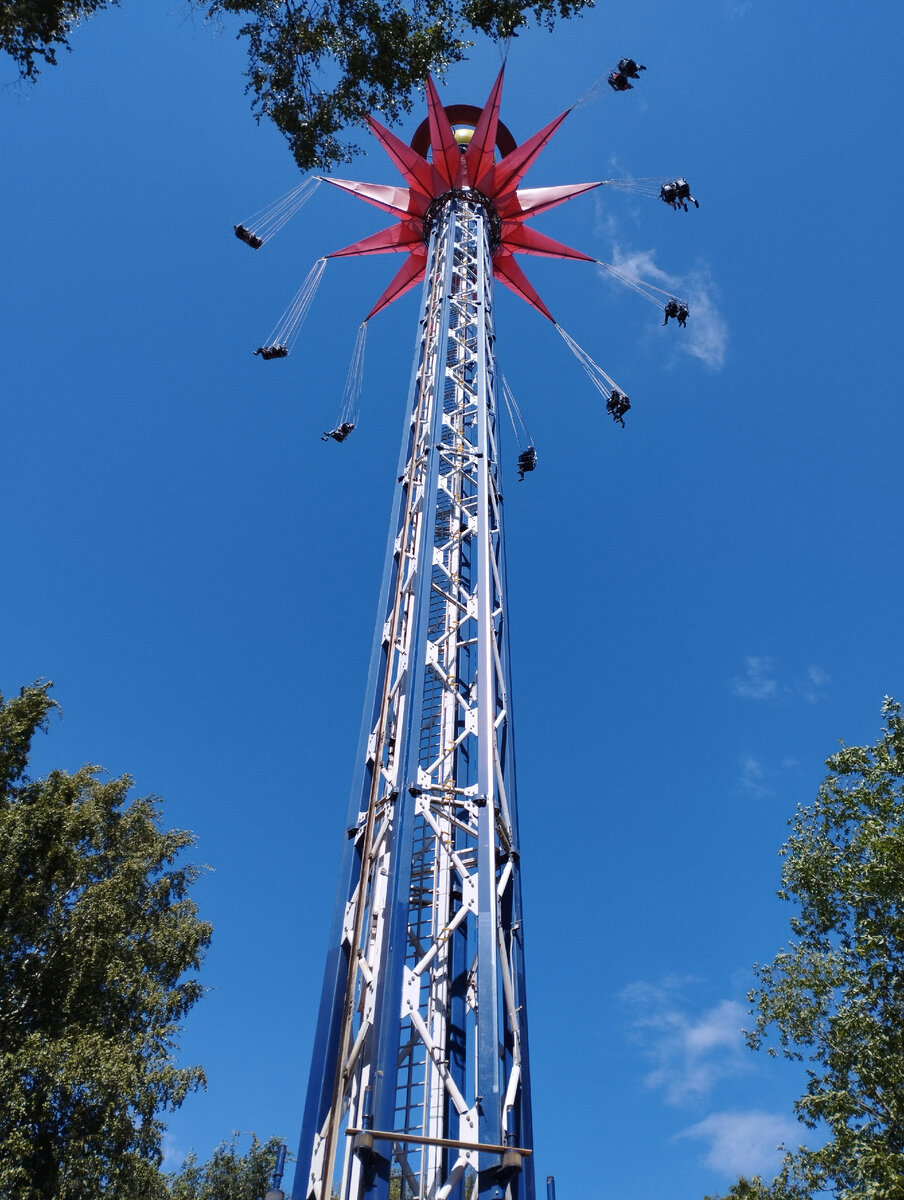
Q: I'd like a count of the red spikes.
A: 10